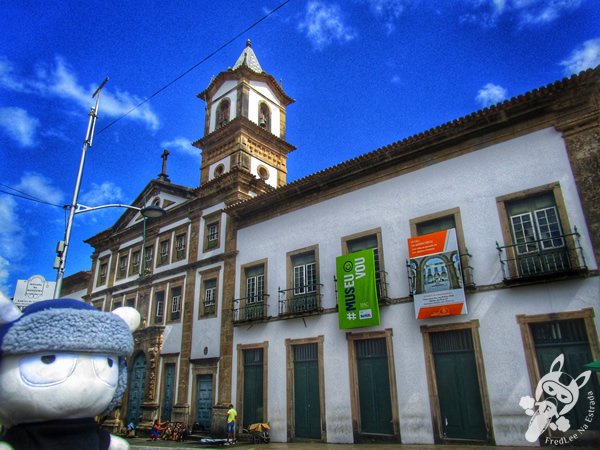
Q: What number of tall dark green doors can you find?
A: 5